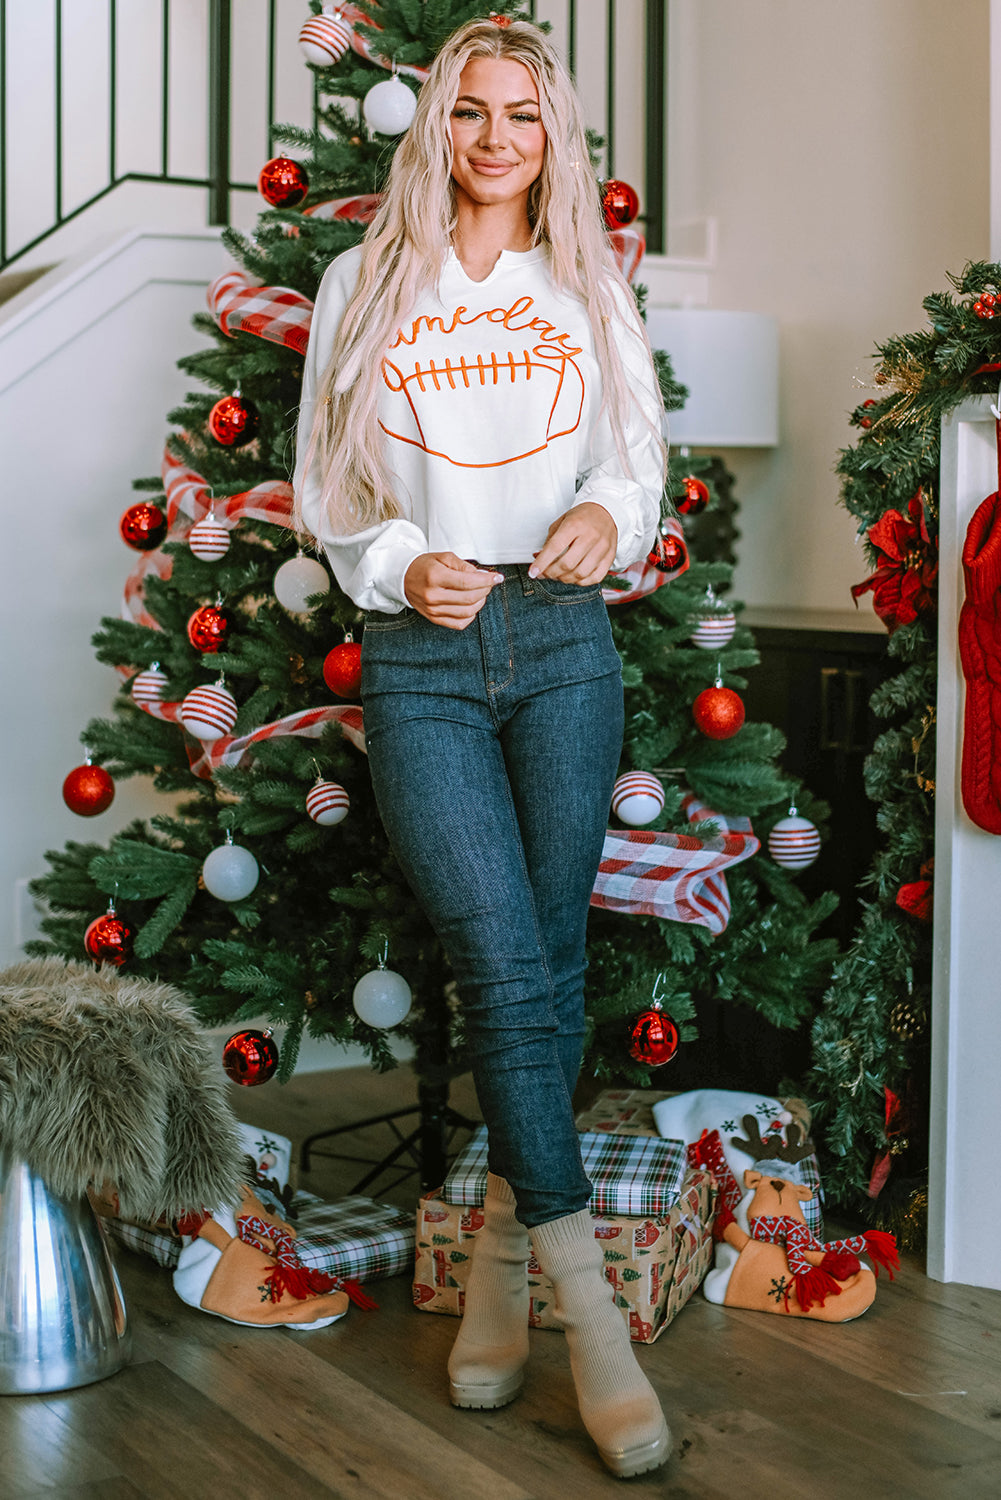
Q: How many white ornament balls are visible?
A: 4